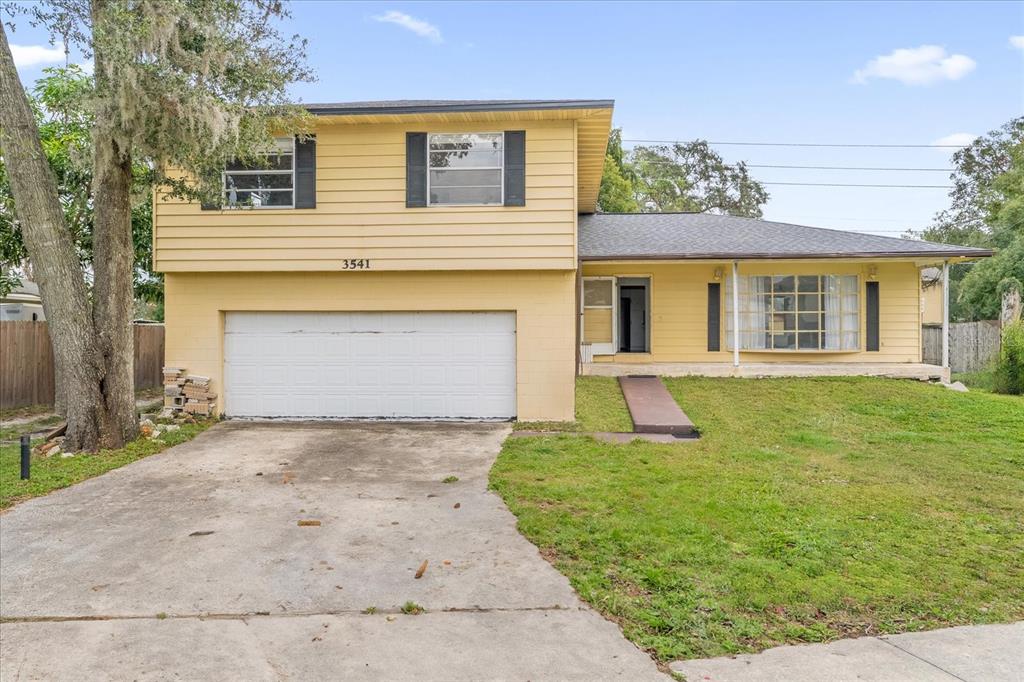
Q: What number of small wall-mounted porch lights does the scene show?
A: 2